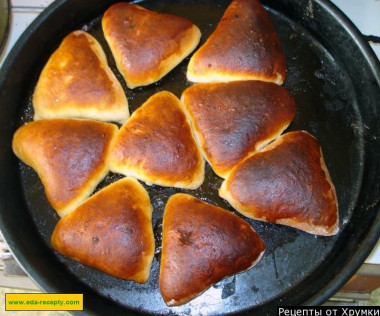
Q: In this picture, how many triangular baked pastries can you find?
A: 9